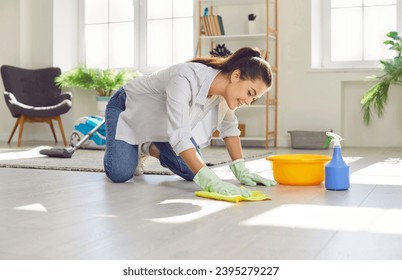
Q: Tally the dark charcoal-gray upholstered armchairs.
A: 1